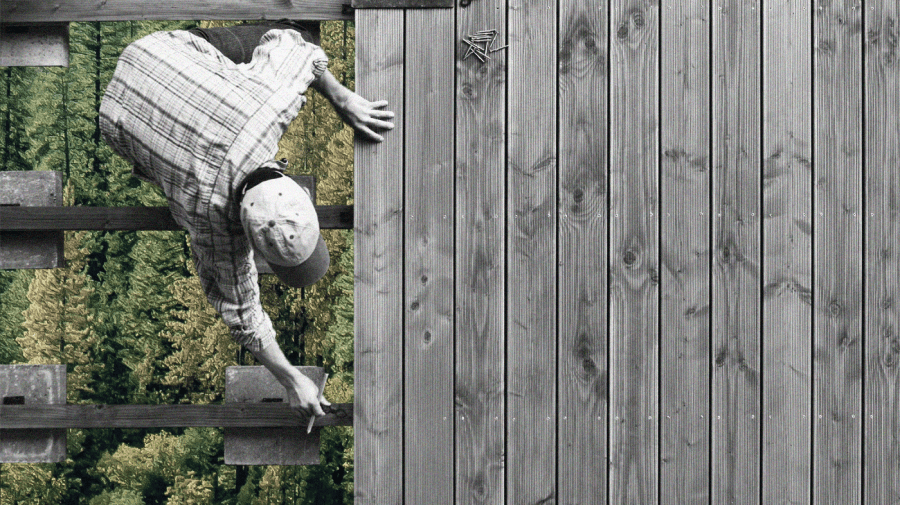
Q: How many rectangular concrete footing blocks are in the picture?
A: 5